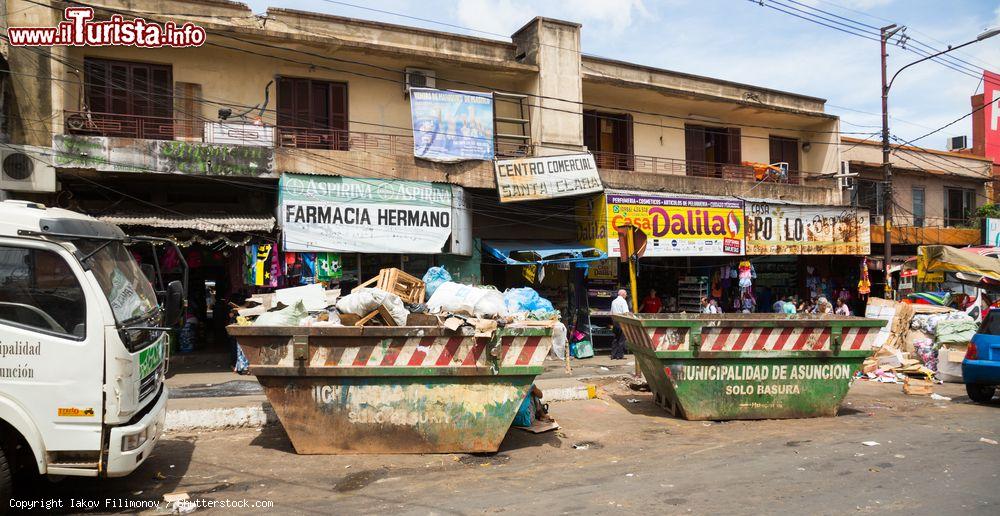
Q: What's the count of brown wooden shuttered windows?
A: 5